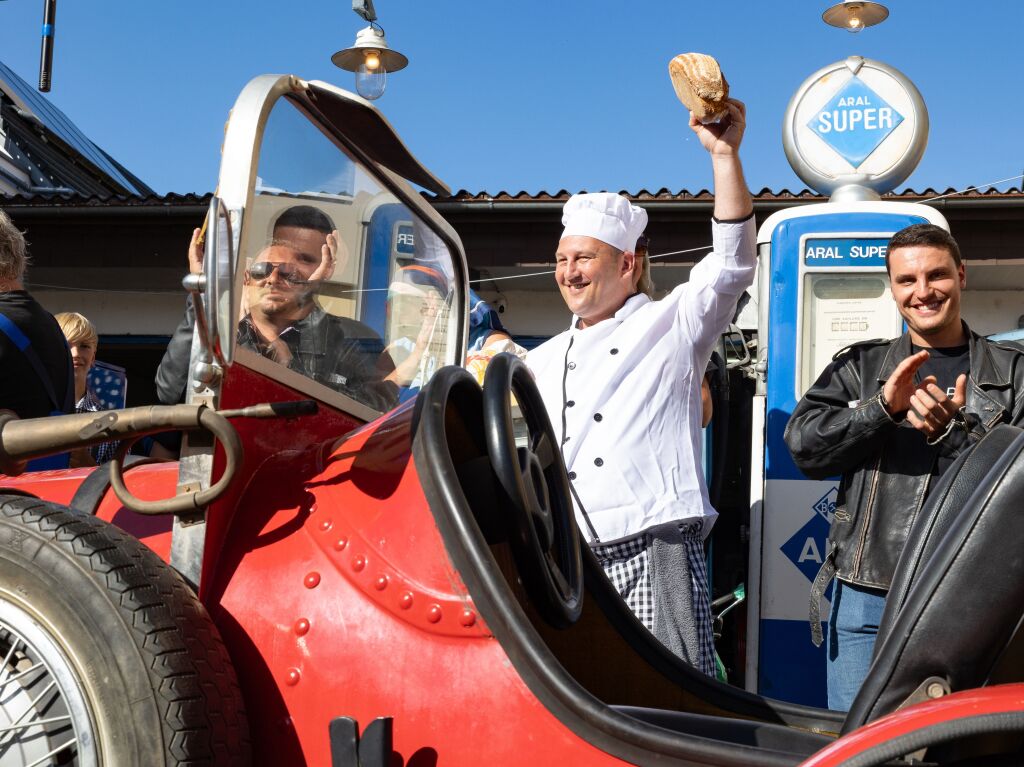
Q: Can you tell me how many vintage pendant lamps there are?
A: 2